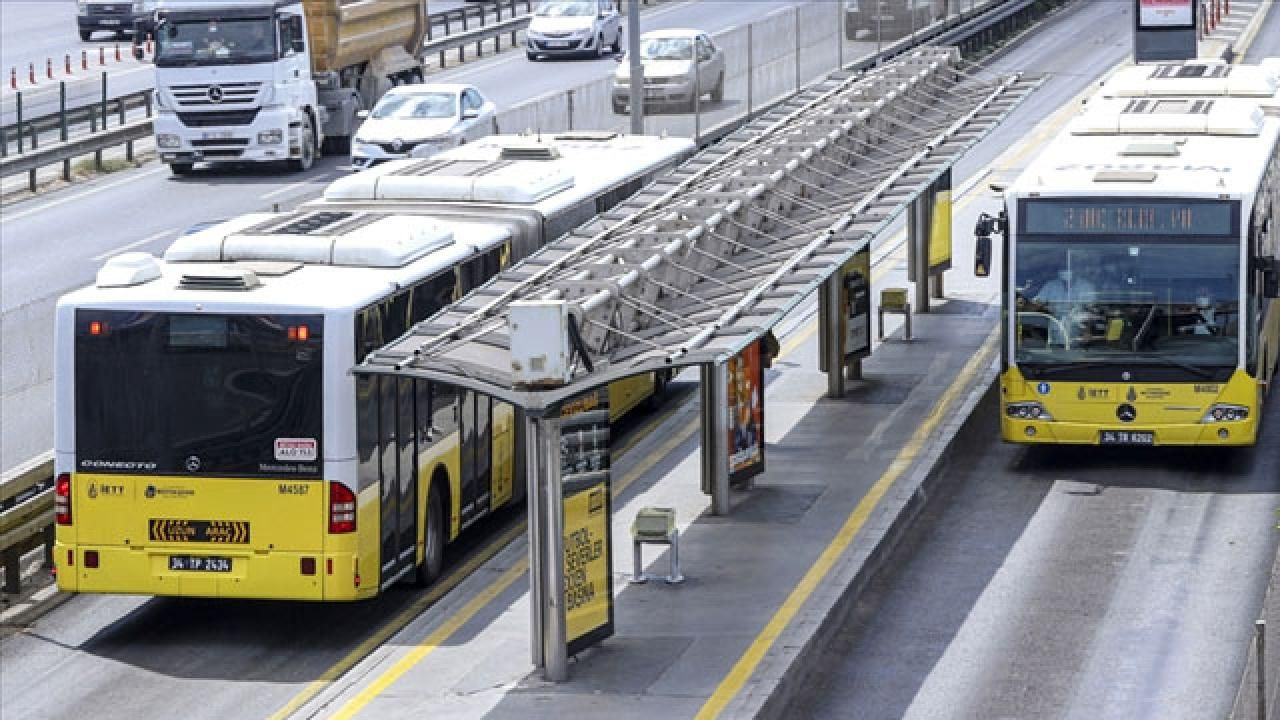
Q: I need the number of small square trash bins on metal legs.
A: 2